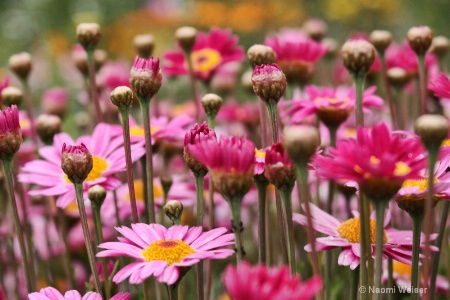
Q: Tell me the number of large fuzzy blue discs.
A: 0